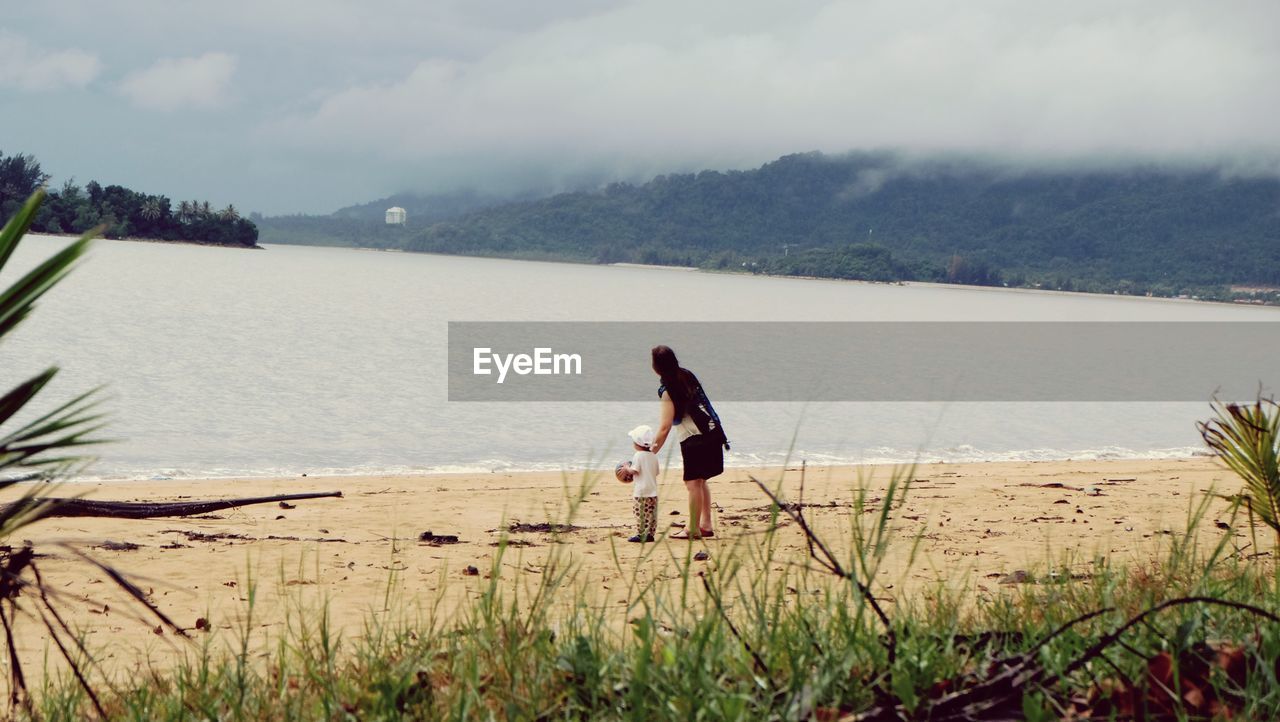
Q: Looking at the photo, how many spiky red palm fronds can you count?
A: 0